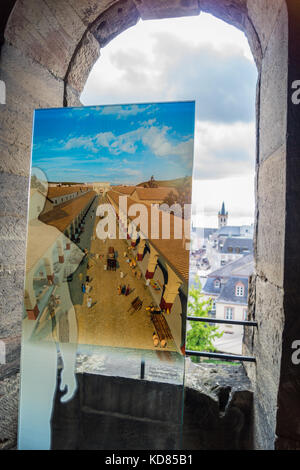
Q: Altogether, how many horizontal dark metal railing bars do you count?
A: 2